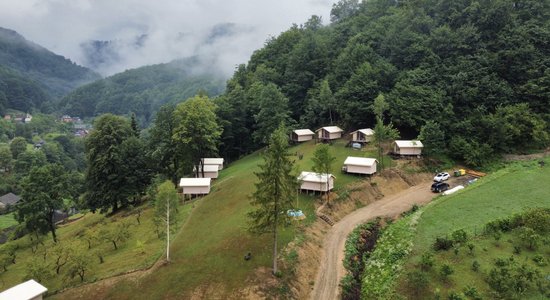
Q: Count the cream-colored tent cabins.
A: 10